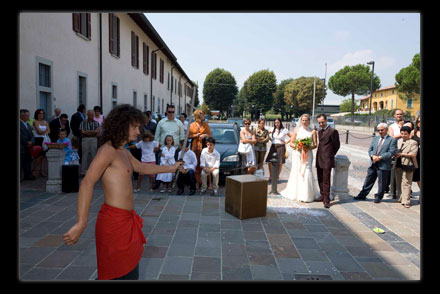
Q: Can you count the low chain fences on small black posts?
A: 1